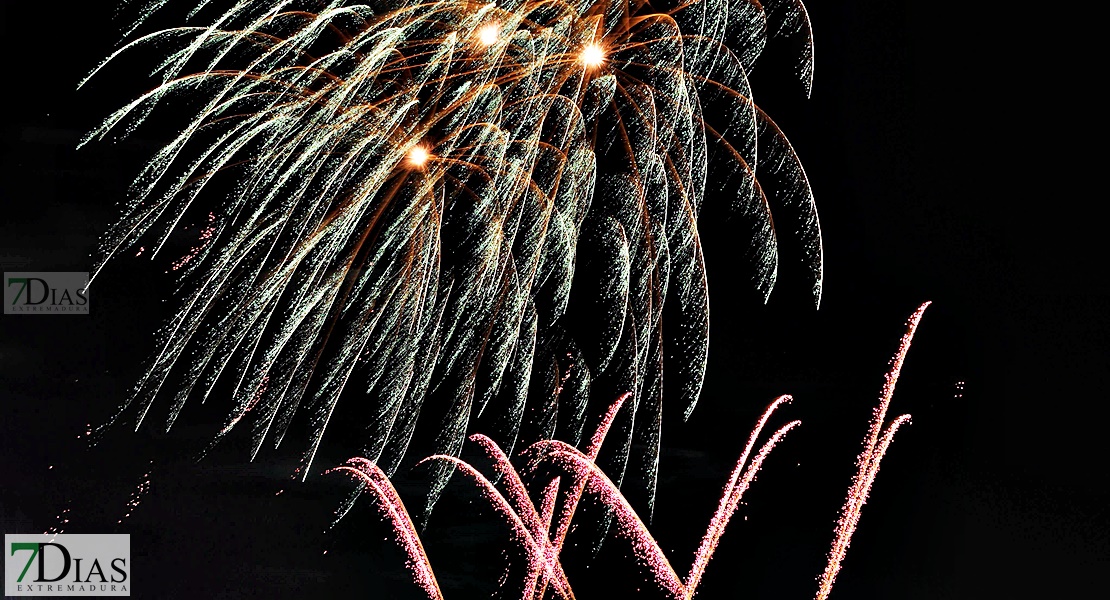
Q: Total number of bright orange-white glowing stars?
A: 3